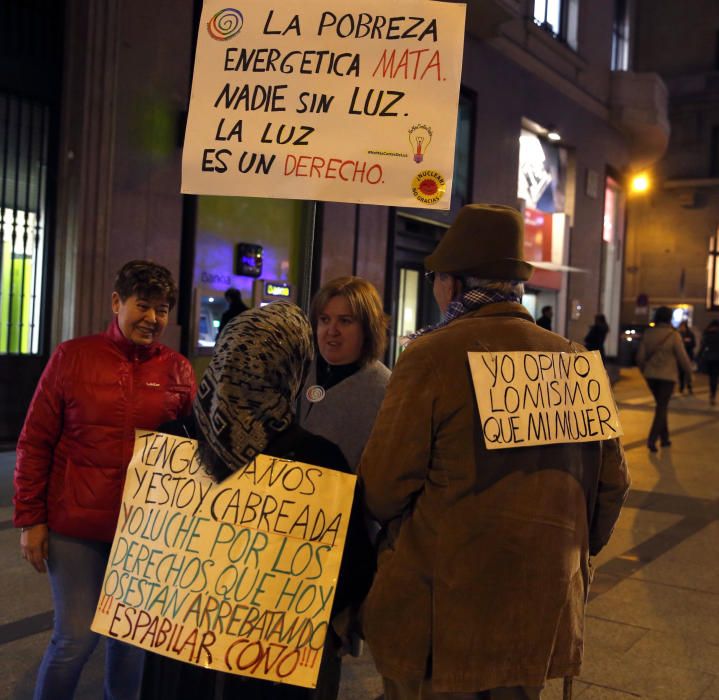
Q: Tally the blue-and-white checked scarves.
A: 1